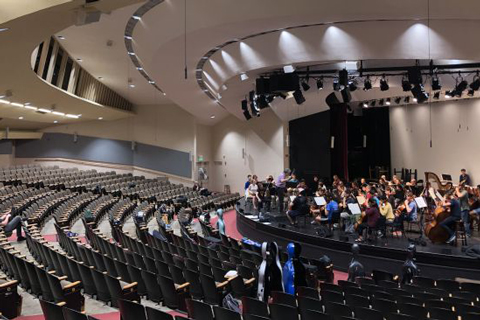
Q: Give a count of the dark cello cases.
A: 2